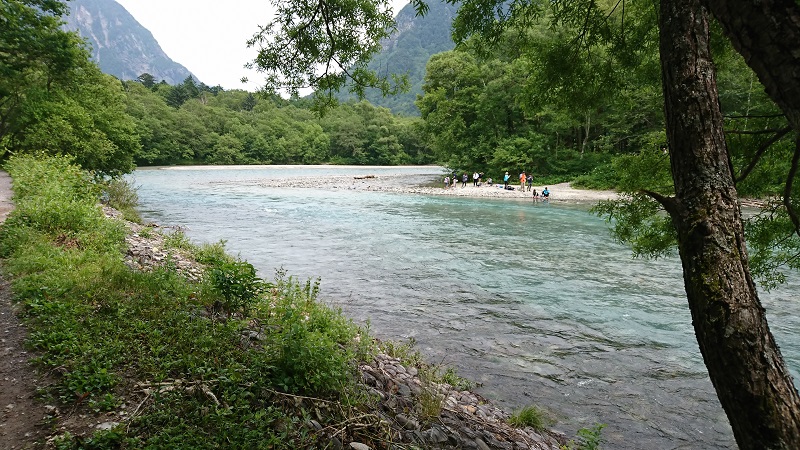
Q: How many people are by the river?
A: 11